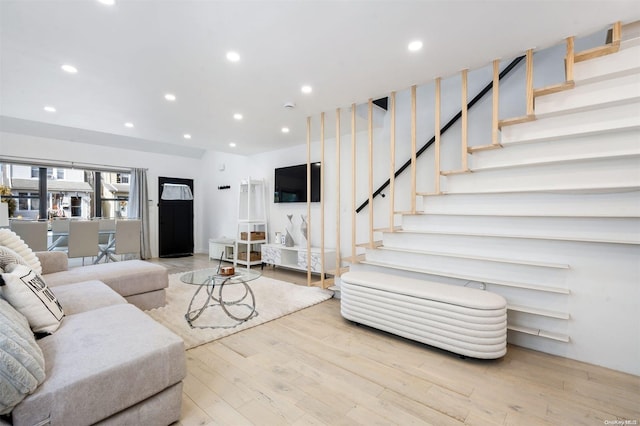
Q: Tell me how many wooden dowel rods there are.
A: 13